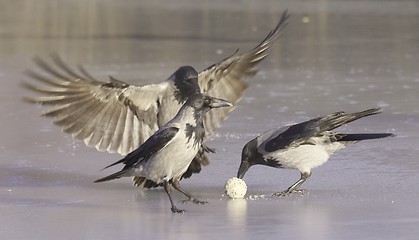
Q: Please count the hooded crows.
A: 3